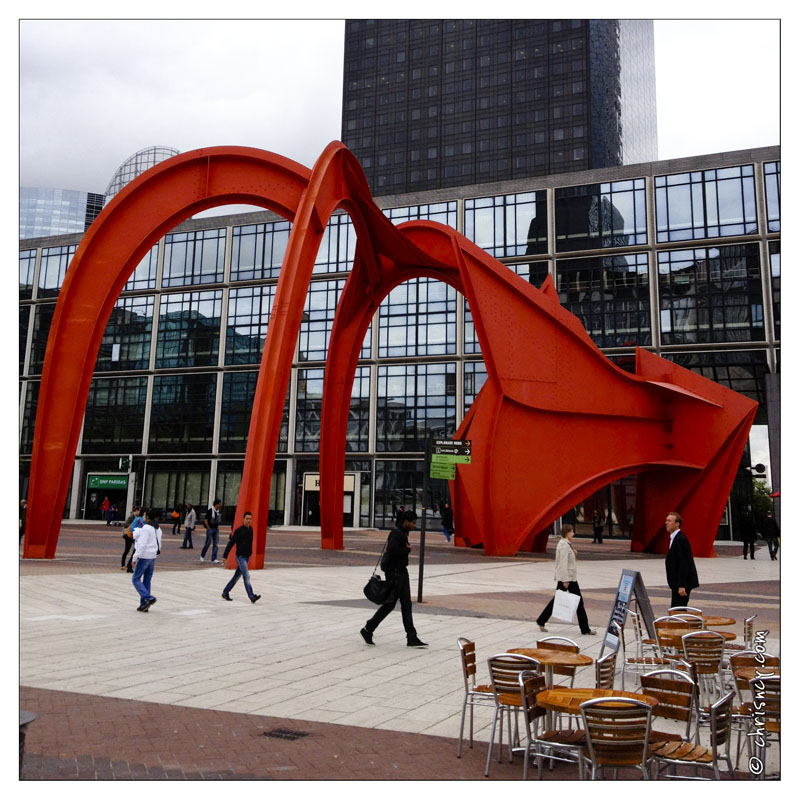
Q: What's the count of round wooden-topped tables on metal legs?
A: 5